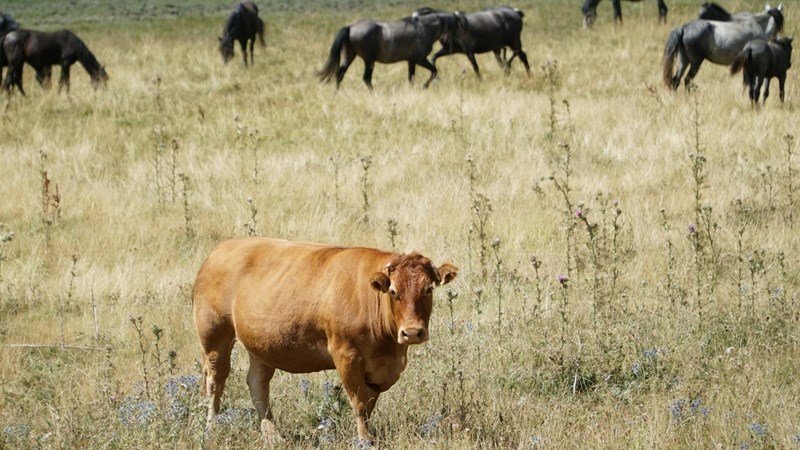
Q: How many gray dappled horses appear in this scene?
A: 1